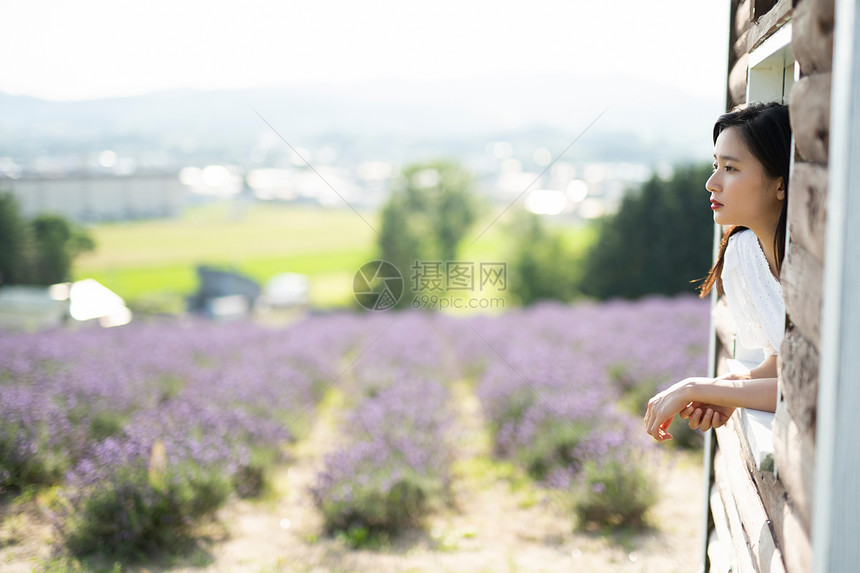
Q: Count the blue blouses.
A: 0